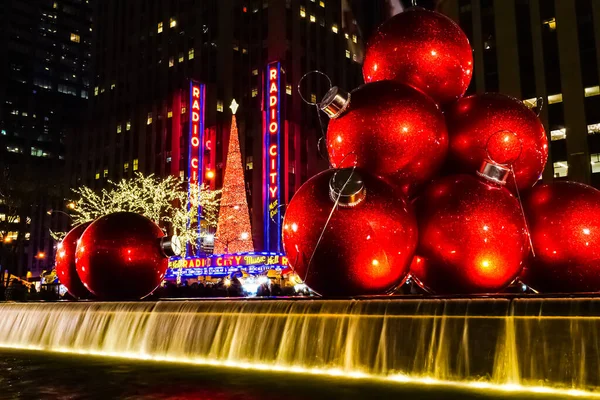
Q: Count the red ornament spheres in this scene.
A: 8